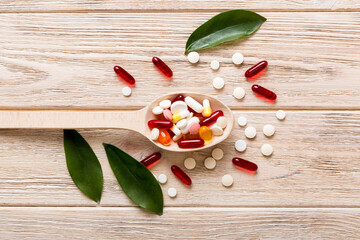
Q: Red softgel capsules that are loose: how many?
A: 7